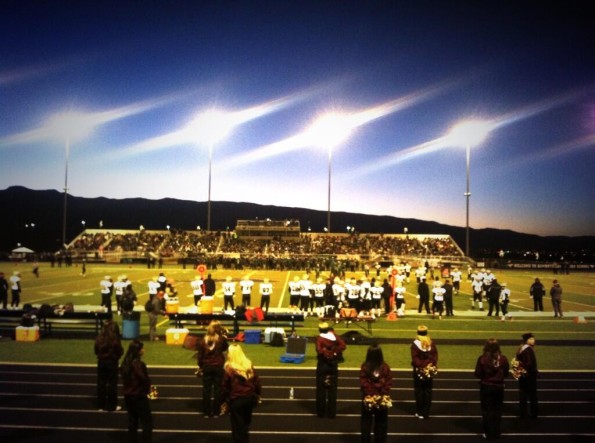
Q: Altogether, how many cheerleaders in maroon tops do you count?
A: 9